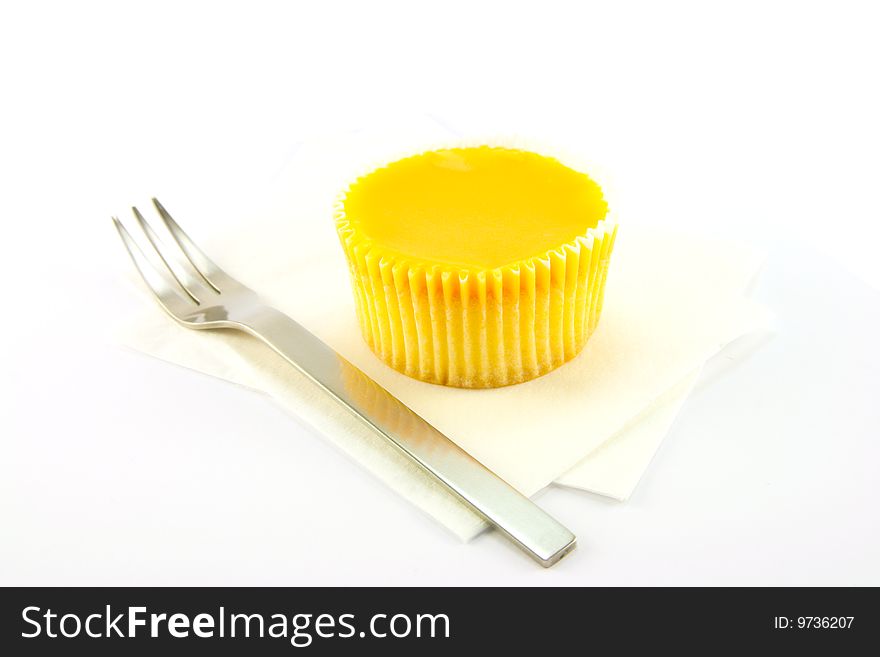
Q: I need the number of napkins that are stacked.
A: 2